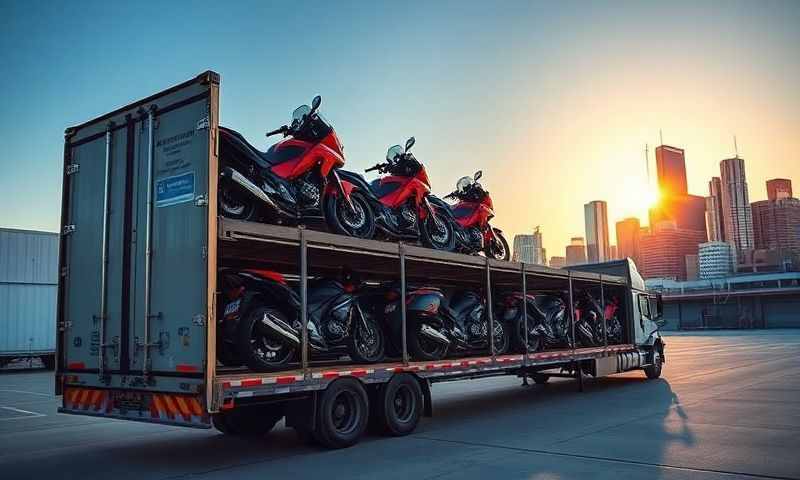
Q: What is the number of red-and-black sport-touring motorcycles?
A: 3